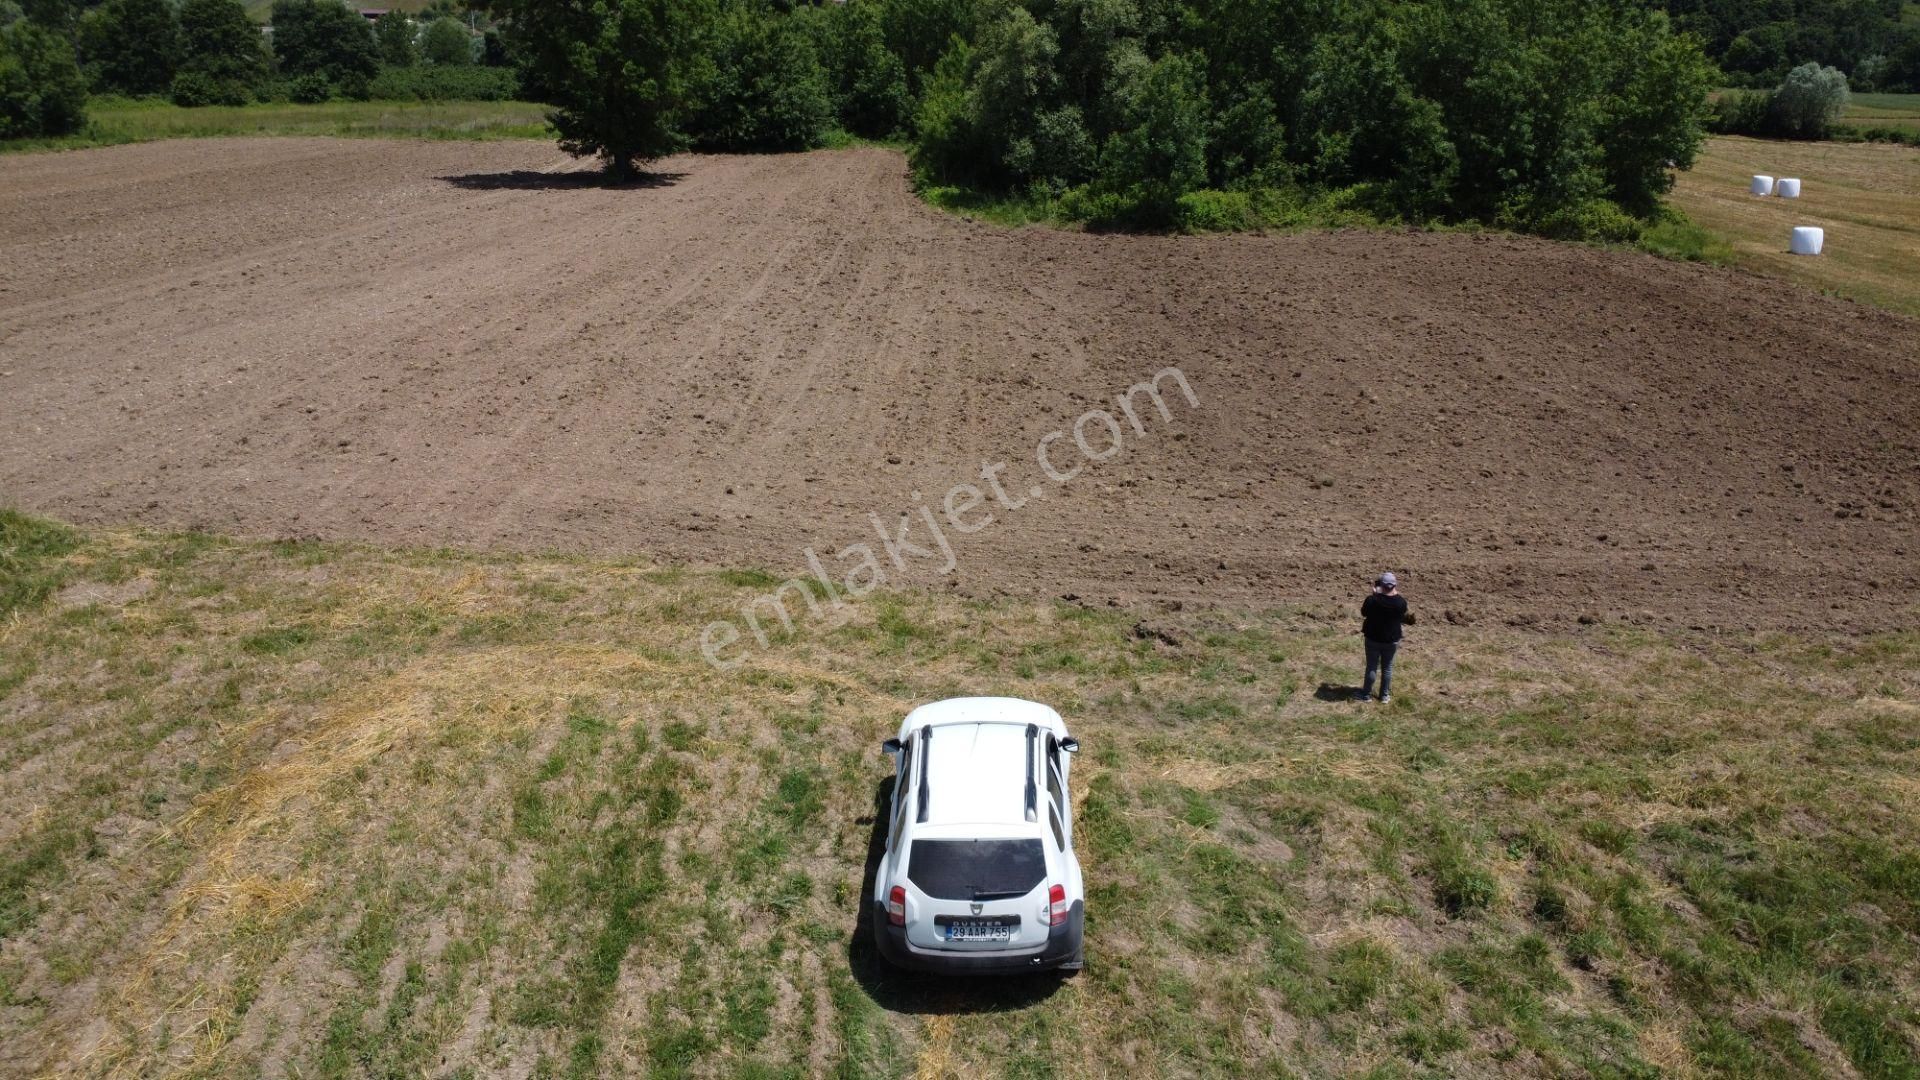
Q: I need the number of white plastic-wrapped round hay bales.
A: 3